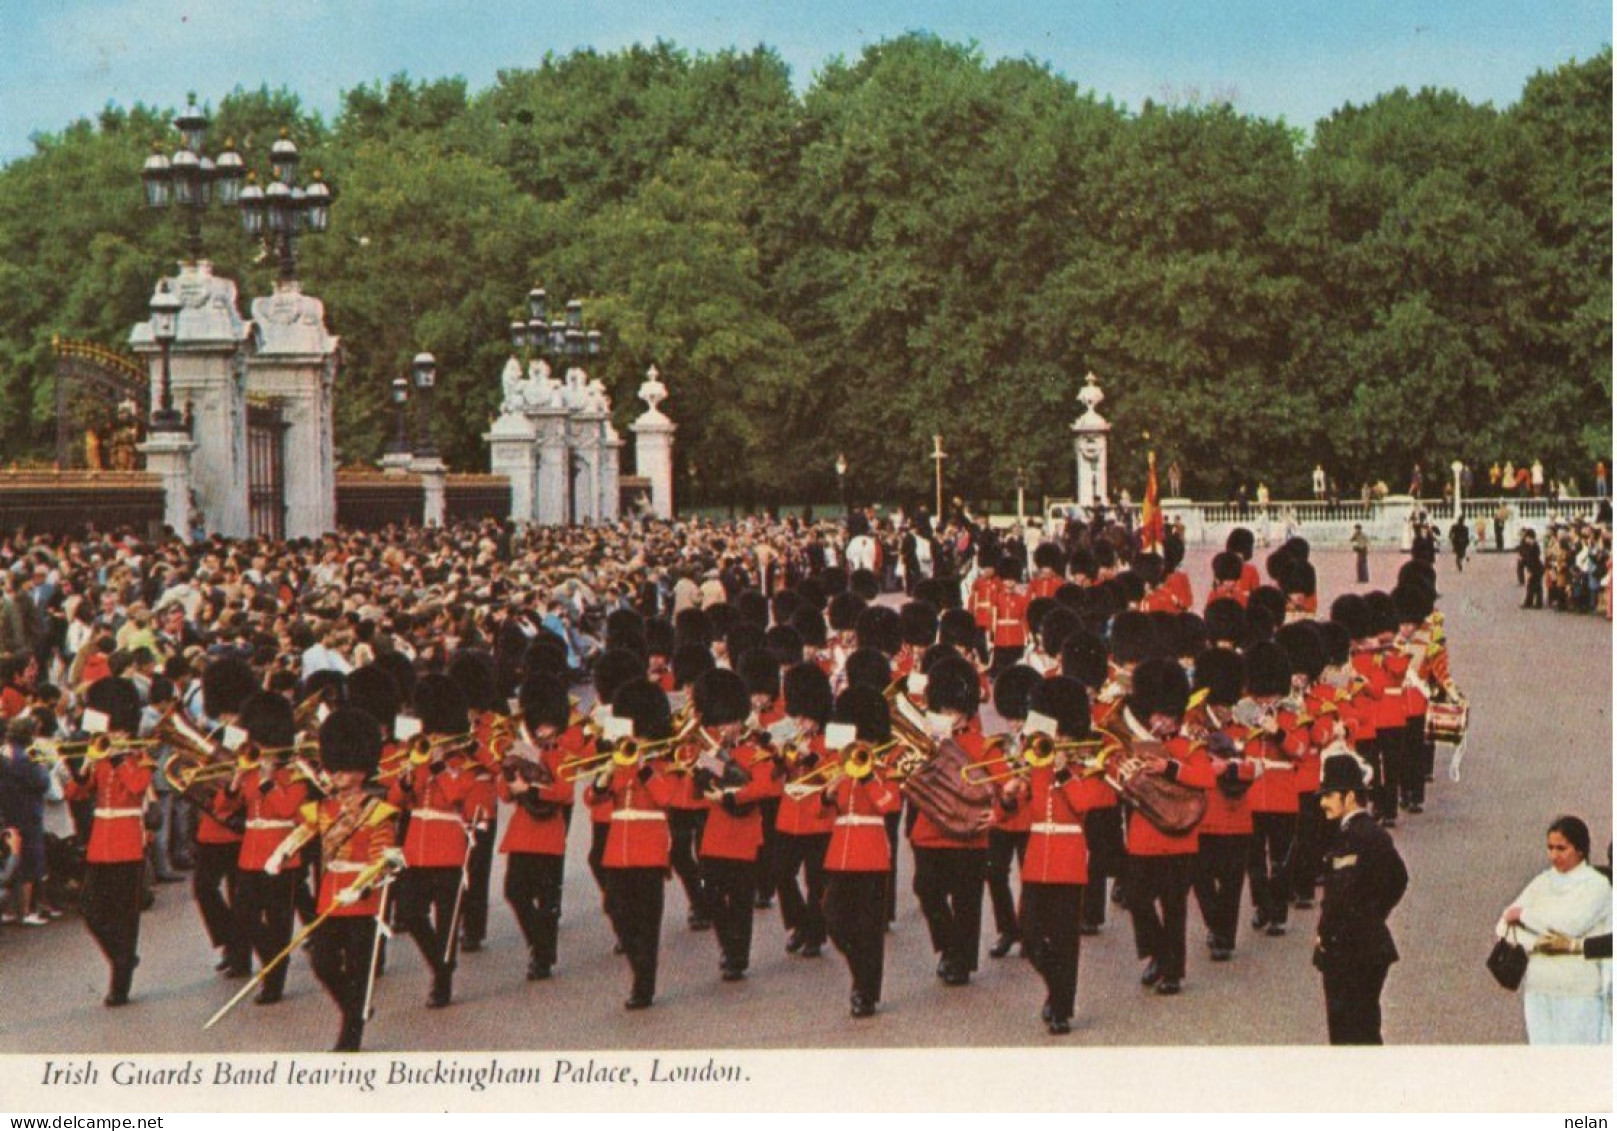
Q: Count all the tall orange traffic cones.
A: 0